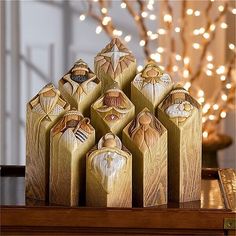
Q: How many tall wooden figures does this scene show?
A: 9